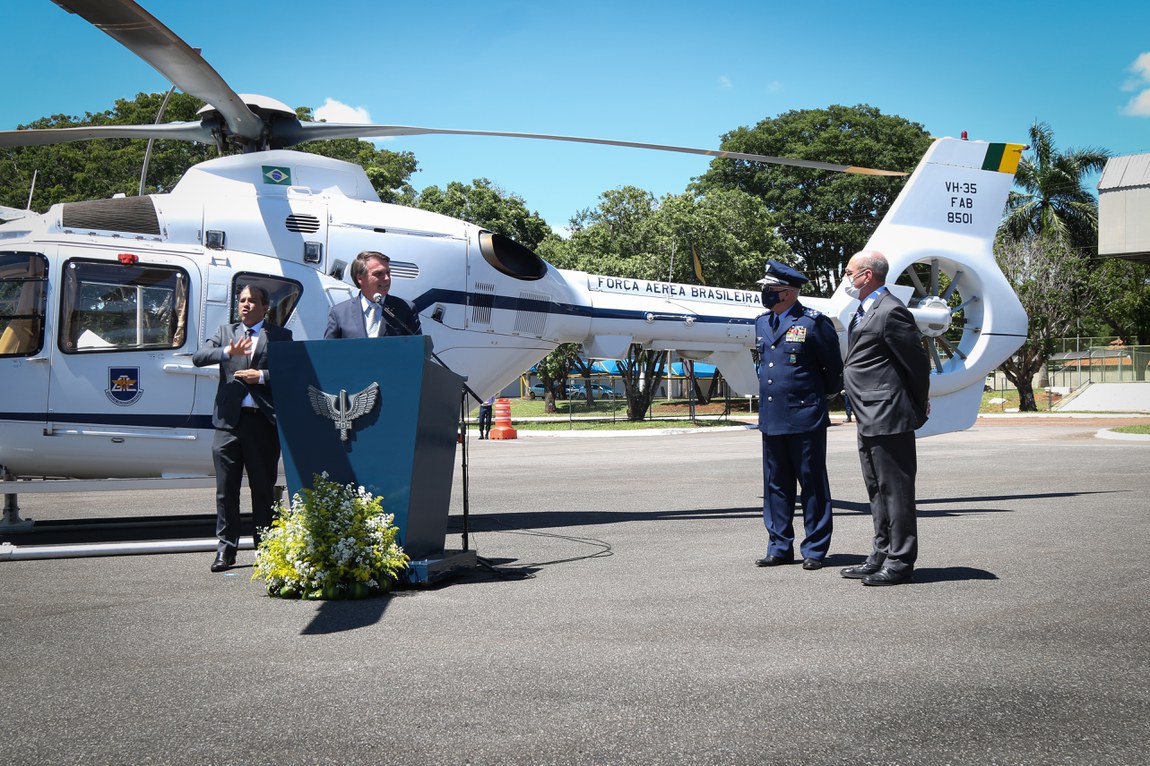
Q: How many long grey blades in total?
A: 3